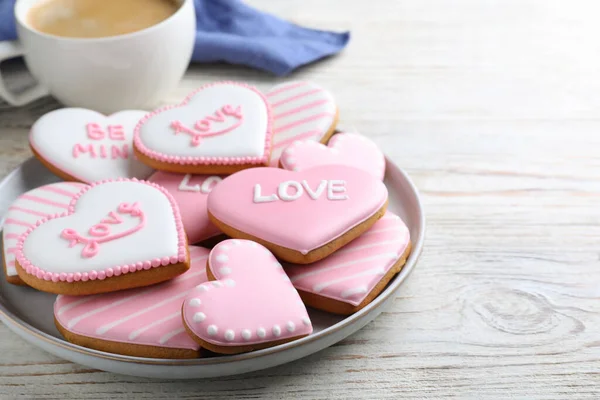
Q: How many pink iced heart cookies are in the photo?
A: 6